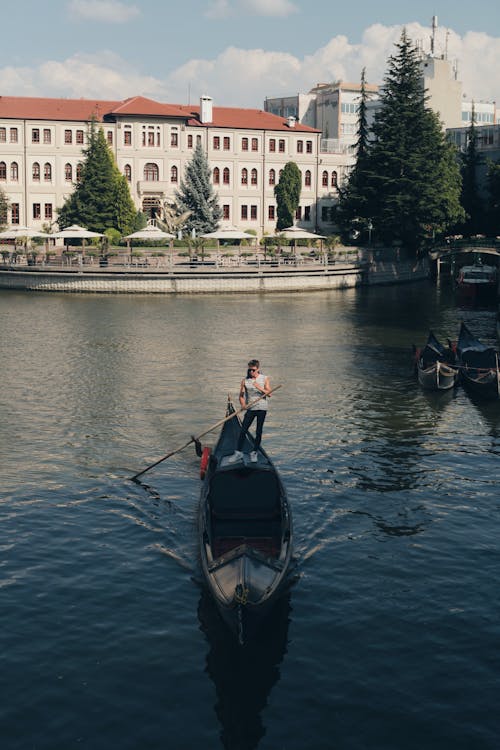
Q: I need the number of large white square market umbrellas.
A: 5